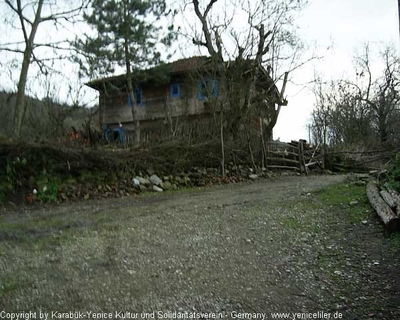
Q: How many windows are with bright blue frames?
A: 3